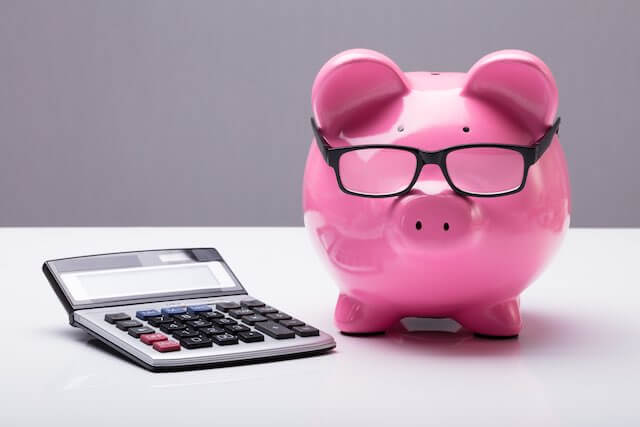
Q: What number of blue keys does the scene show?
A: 3